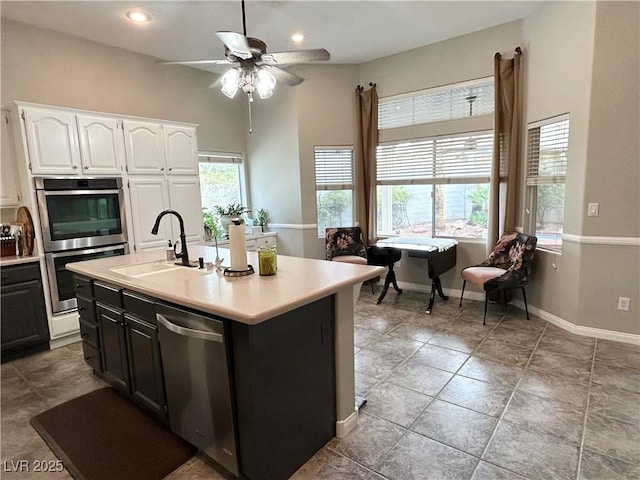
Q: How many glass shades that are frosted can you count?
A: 4